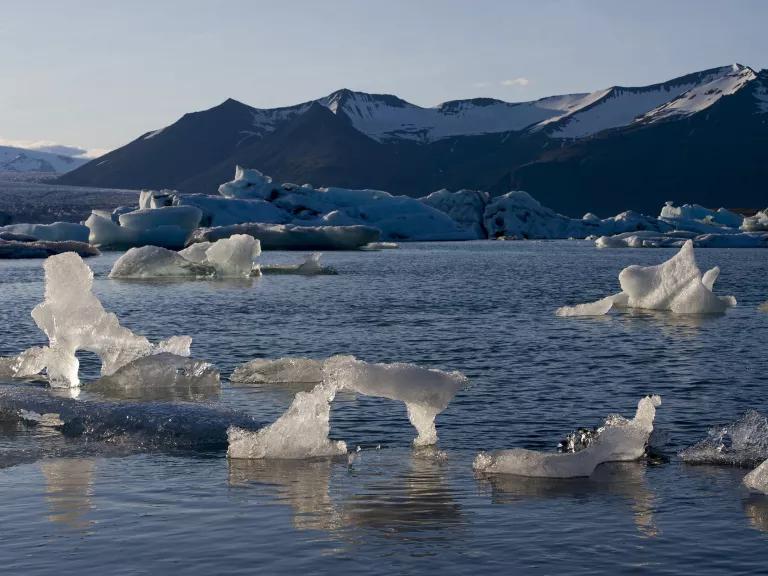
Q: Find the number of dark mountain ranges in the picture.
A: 1